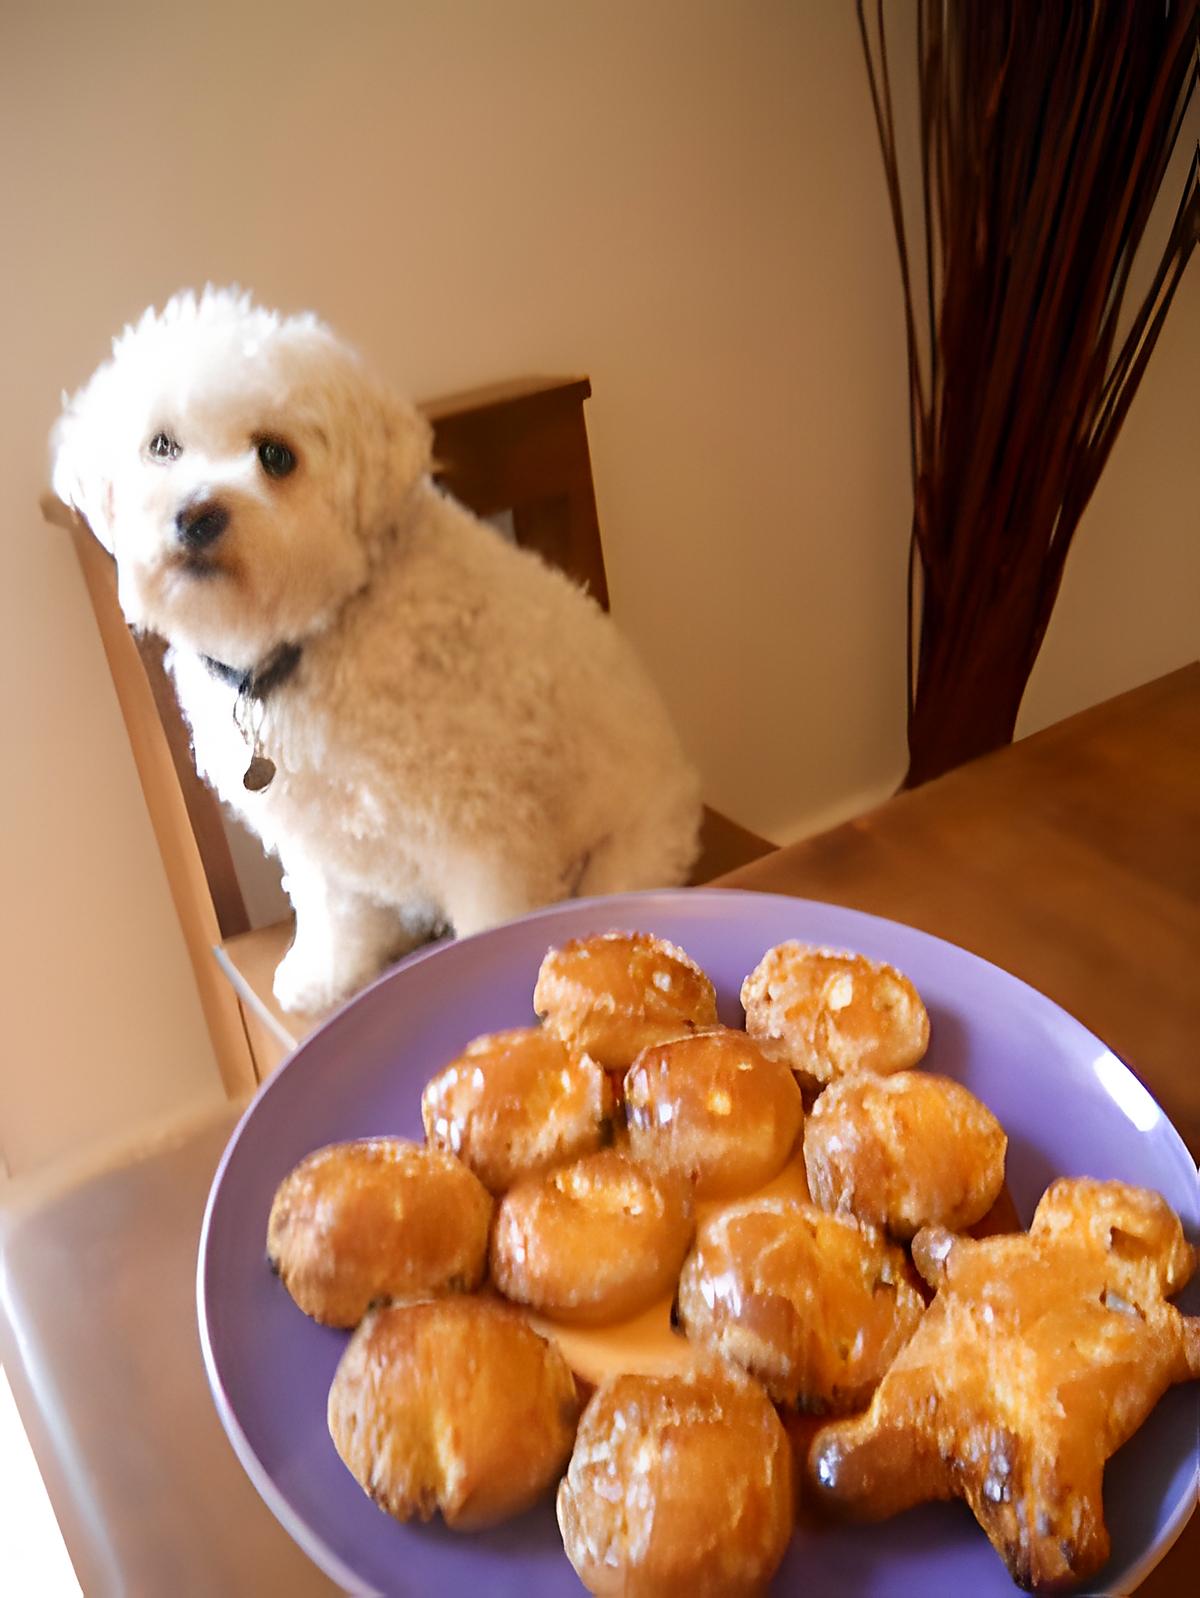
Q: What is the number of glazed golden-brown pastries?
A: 11